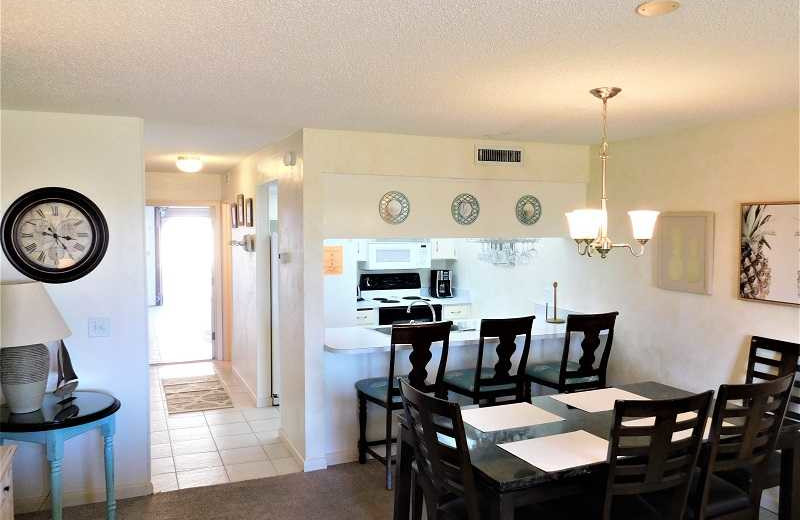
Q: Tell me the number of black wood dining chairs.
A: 4